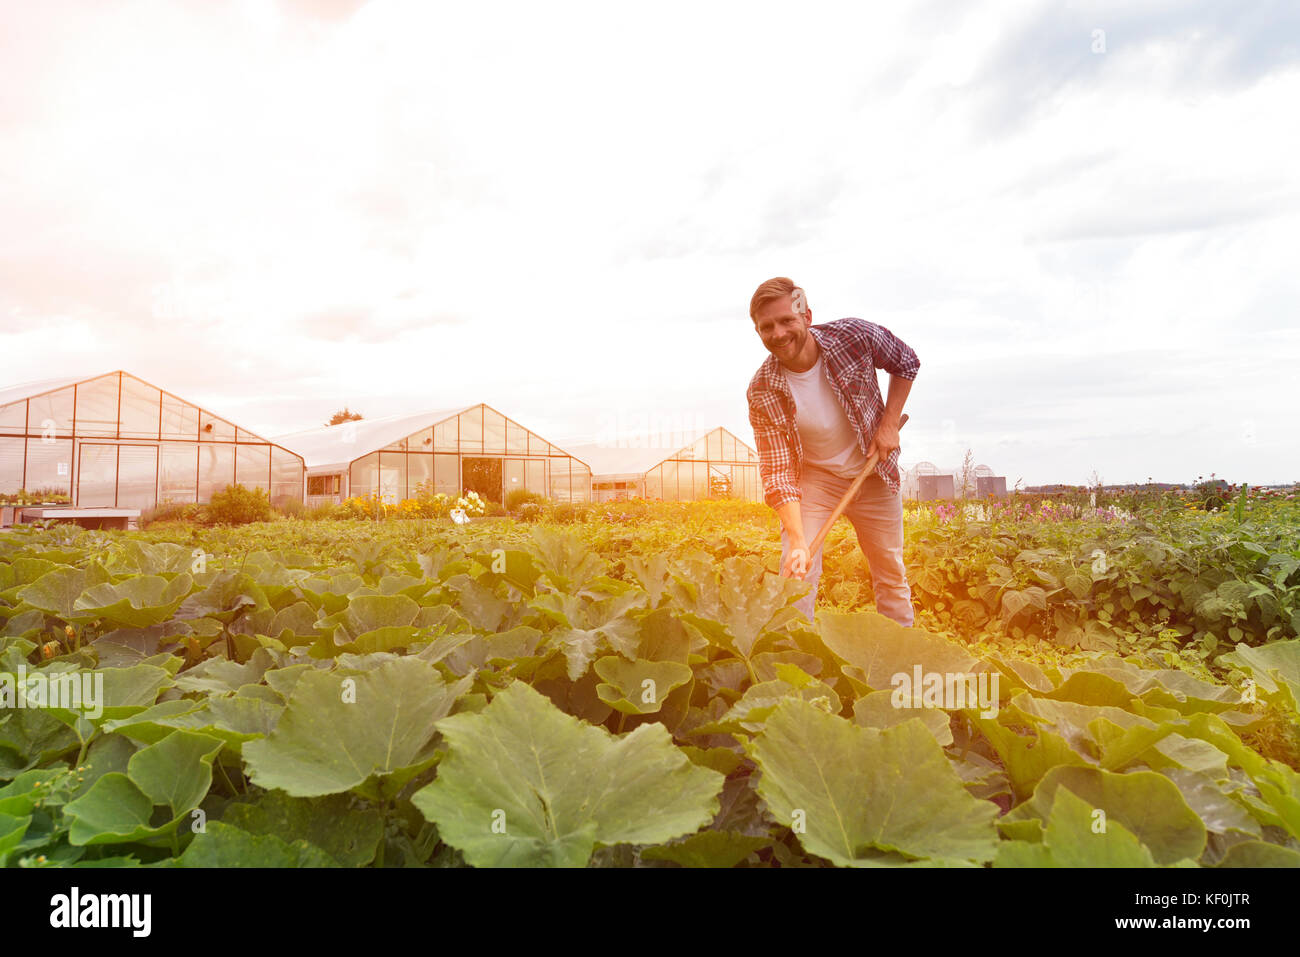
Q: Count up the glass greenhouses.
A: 3